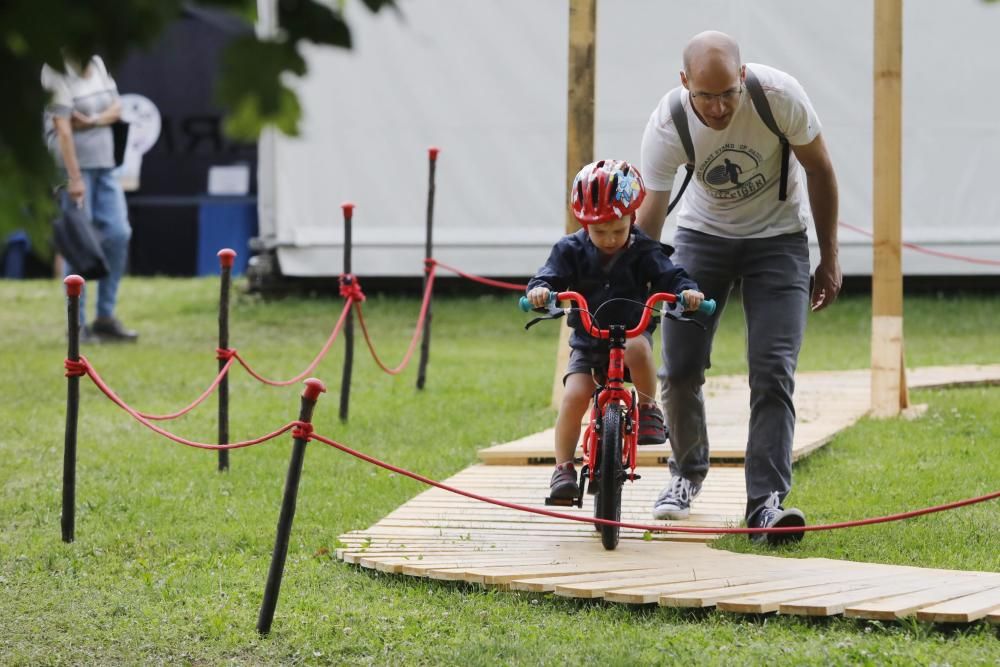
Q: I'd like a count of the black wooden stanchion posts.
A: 5